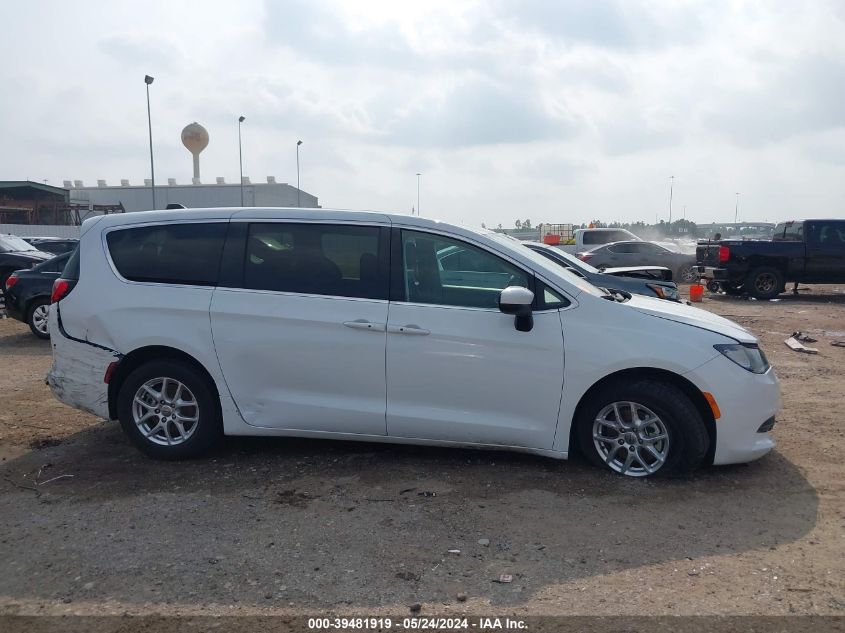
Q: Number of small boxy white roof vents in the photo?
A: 10